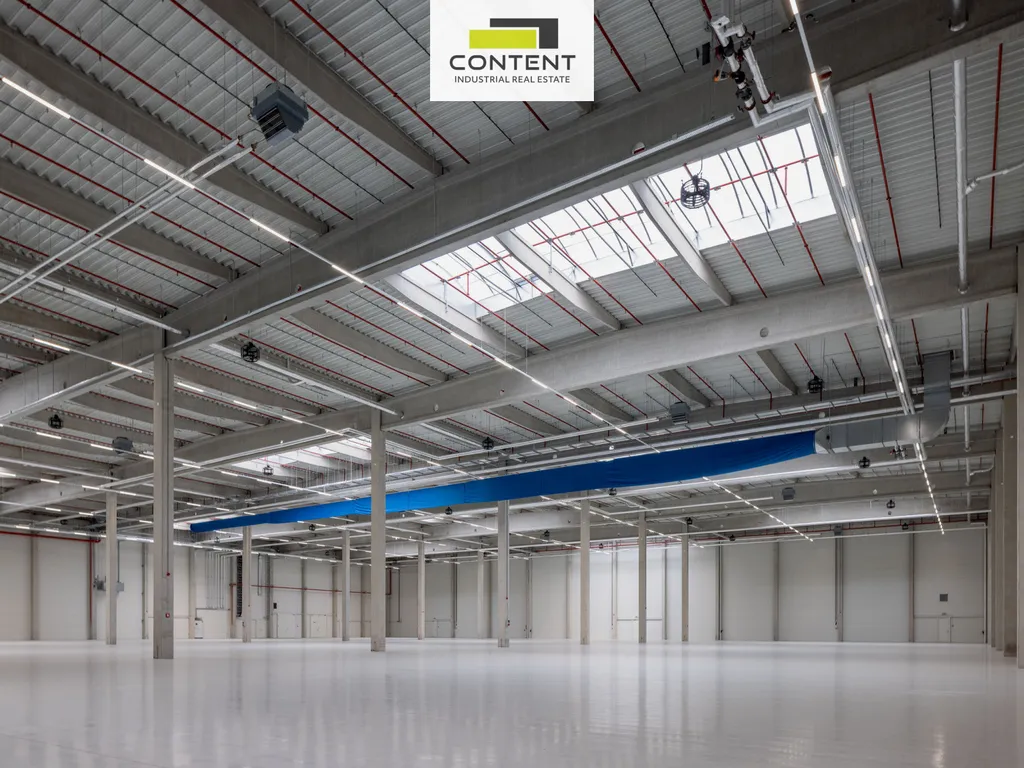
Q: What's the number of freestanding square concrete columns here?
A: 11